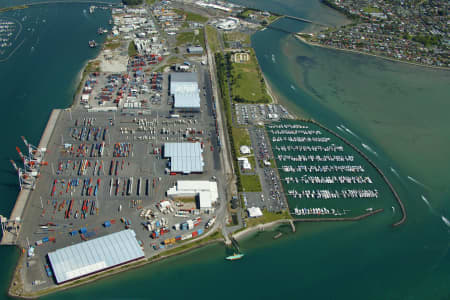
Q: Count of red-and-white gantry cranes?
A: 3